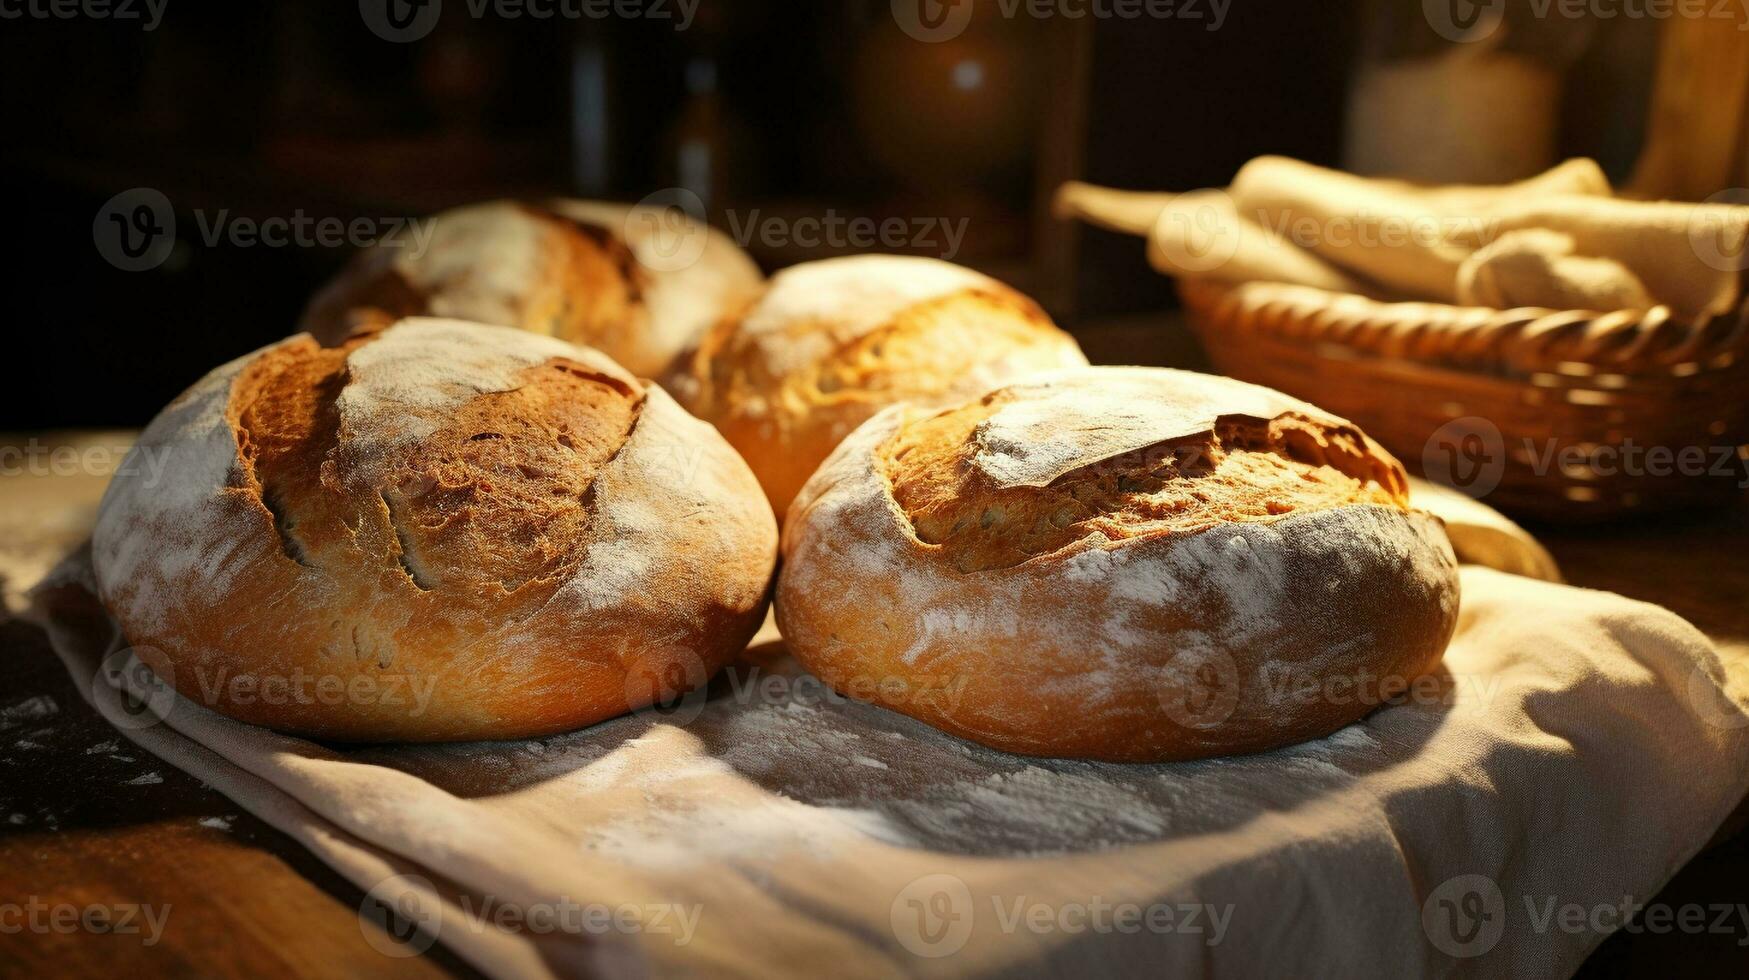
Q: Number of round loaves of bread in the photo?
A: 4